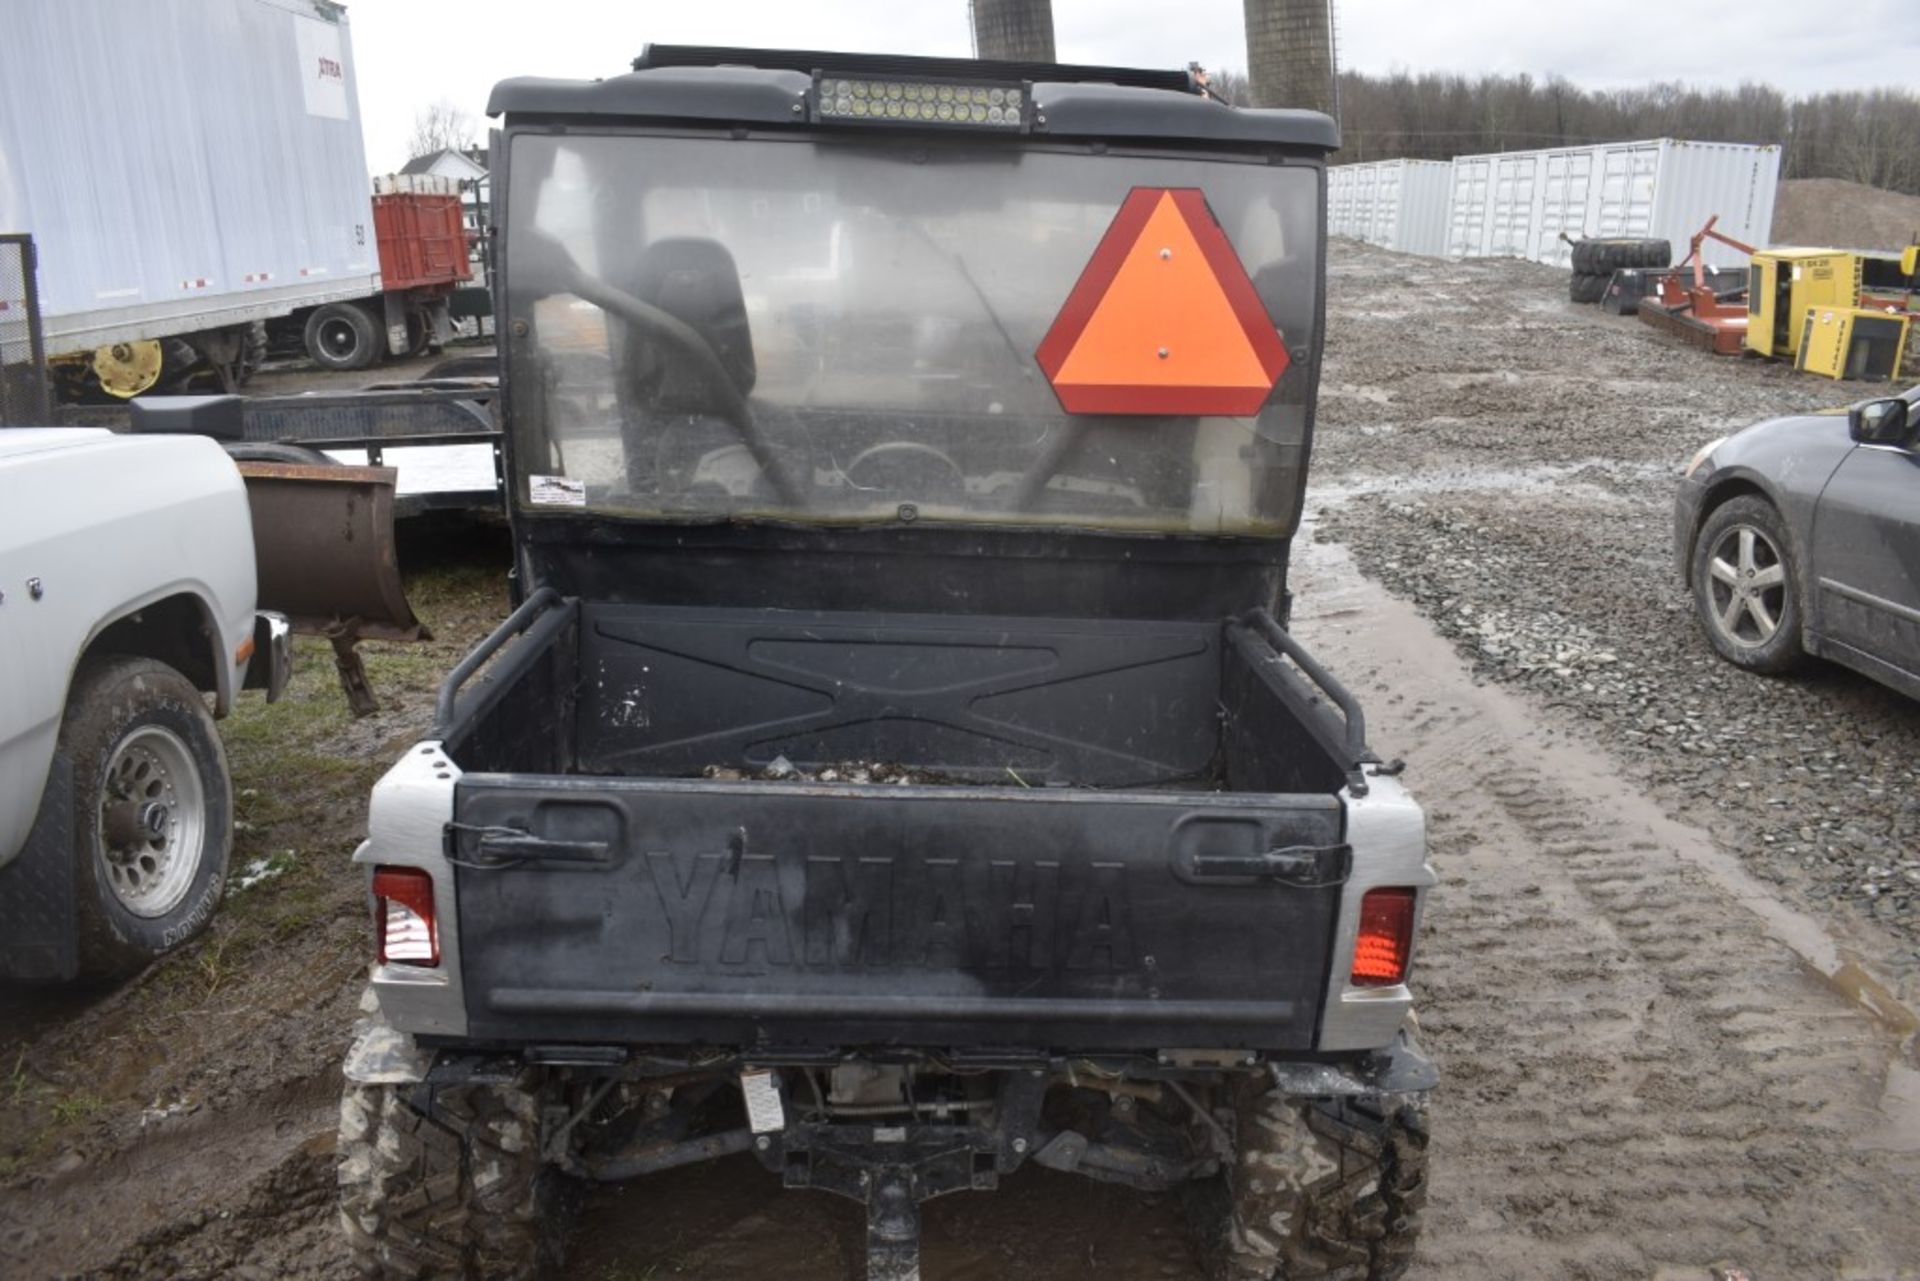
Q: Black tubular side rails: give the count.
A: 2